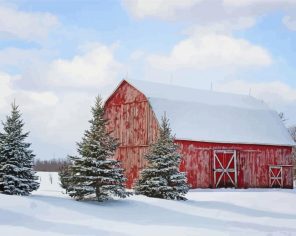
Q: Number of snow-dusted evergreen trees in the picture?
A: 3